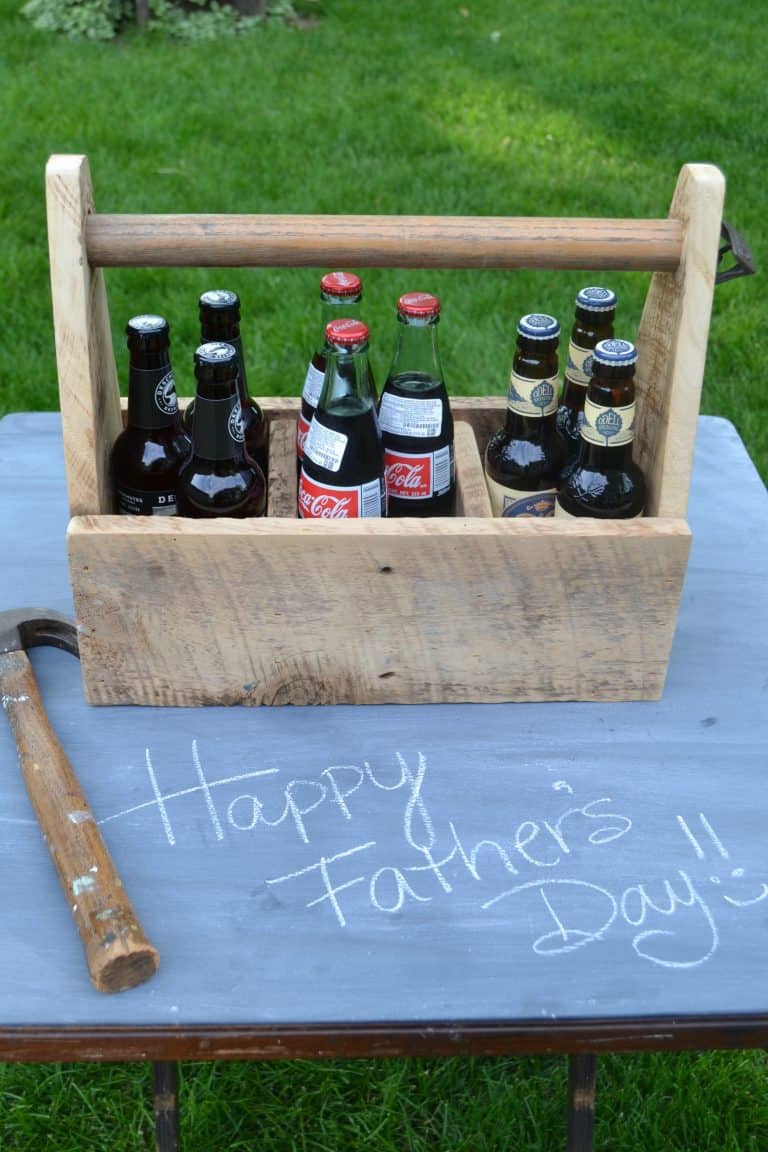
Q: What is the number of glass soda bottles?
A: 3